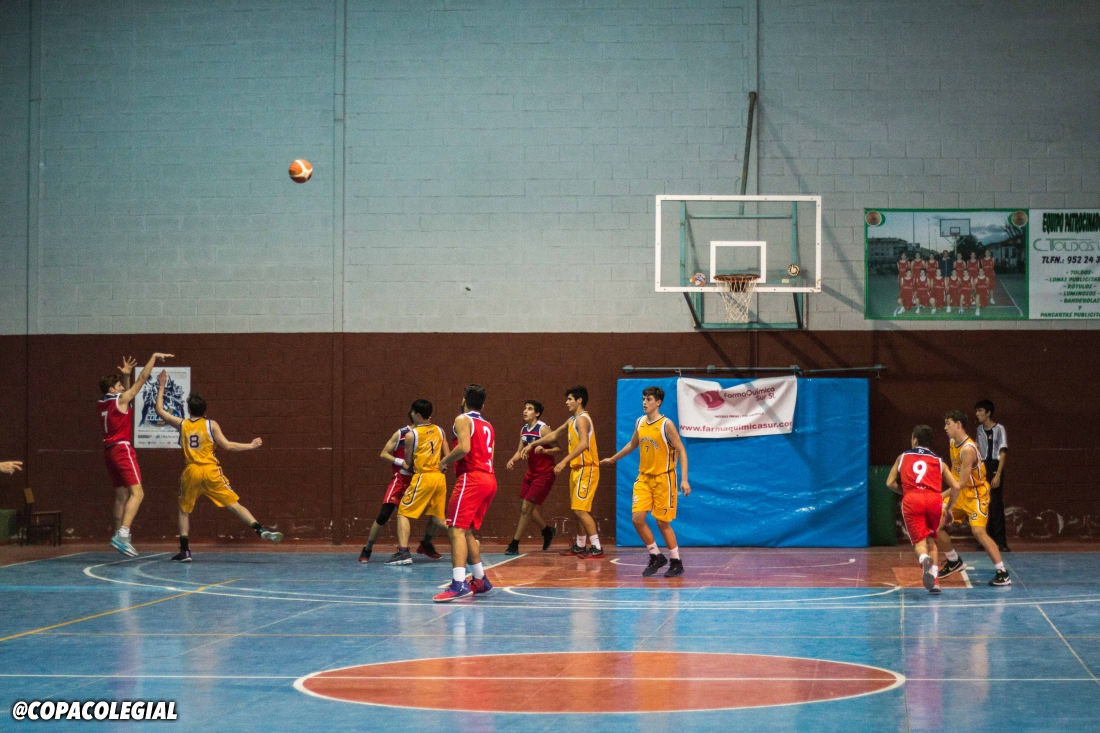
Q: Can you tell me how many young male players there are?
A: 10